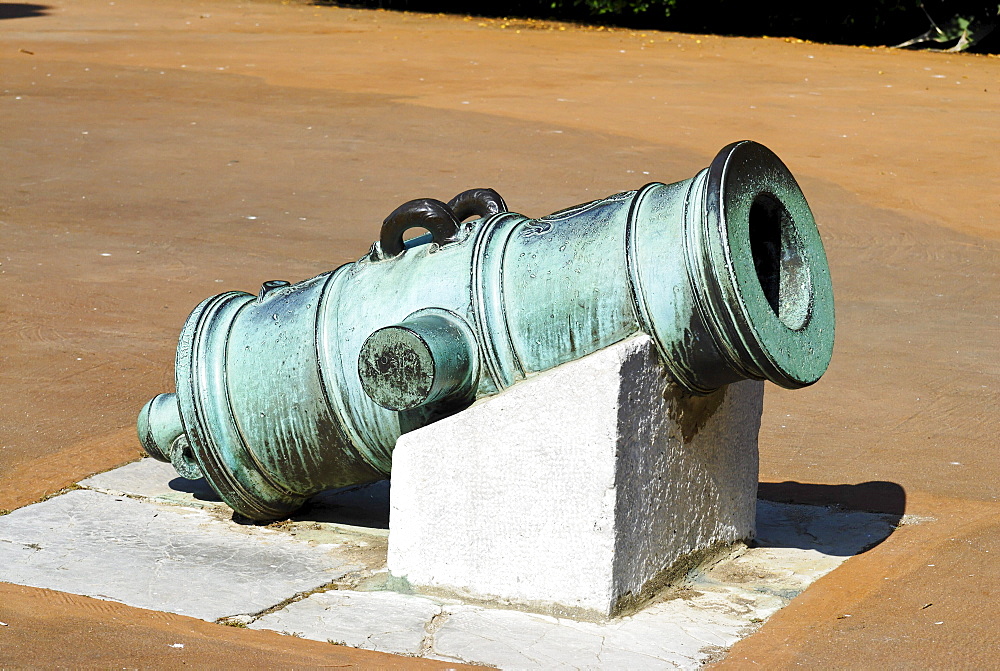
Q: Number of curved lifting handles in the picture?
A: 2